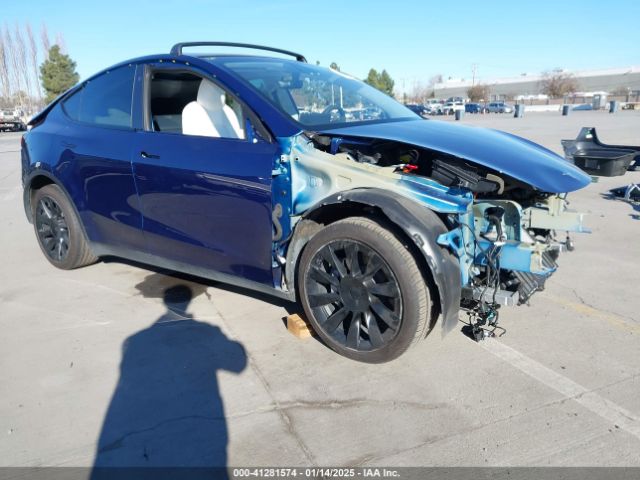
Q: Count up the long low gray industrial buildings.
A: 1